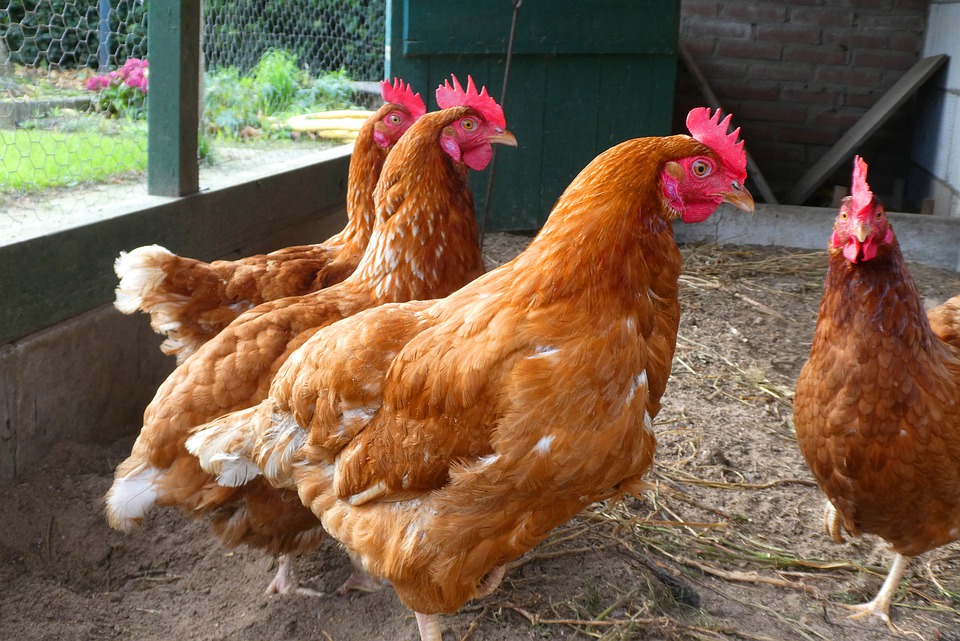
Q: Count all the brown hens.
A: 4